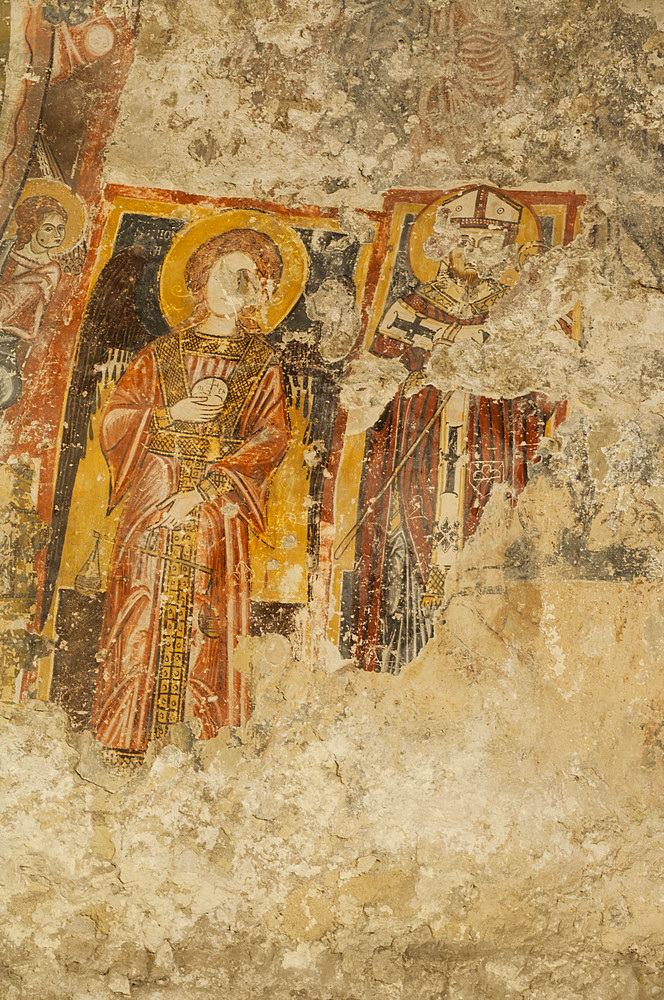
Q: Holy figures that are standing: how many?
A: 2